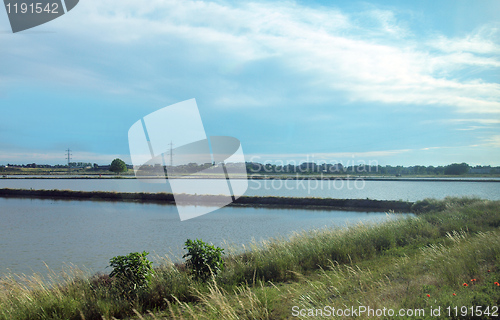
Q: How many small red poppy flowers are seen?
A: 6